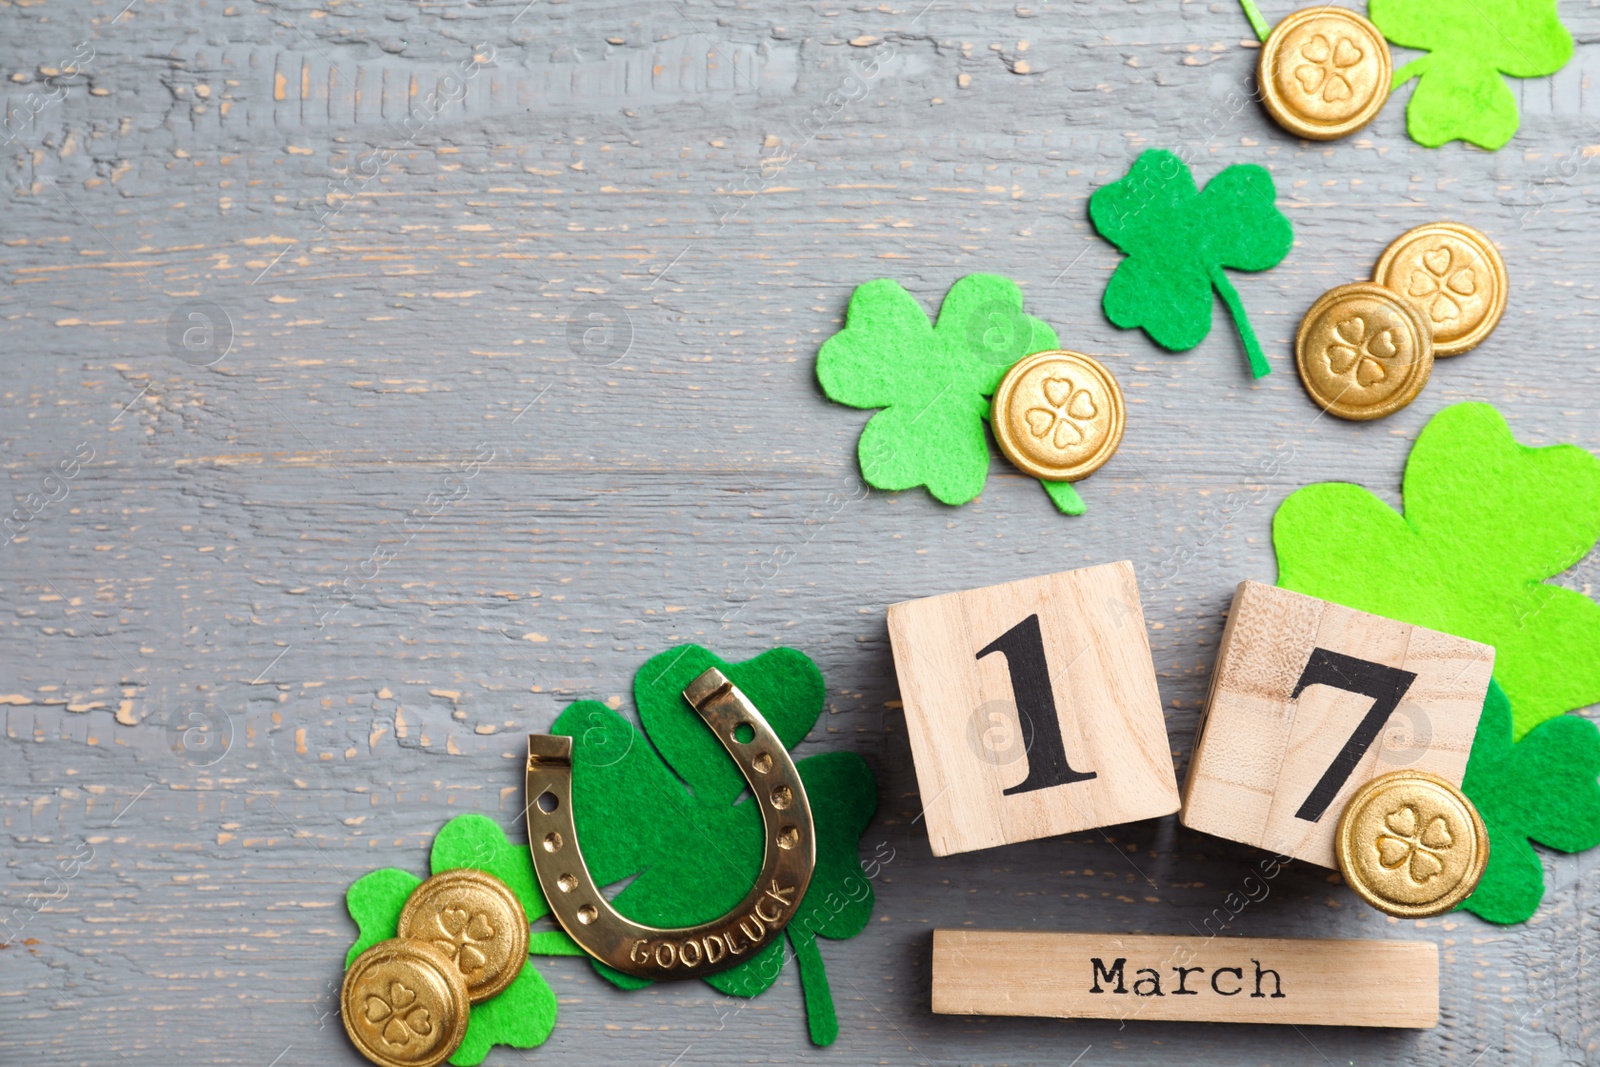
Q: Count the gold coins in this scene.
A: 7